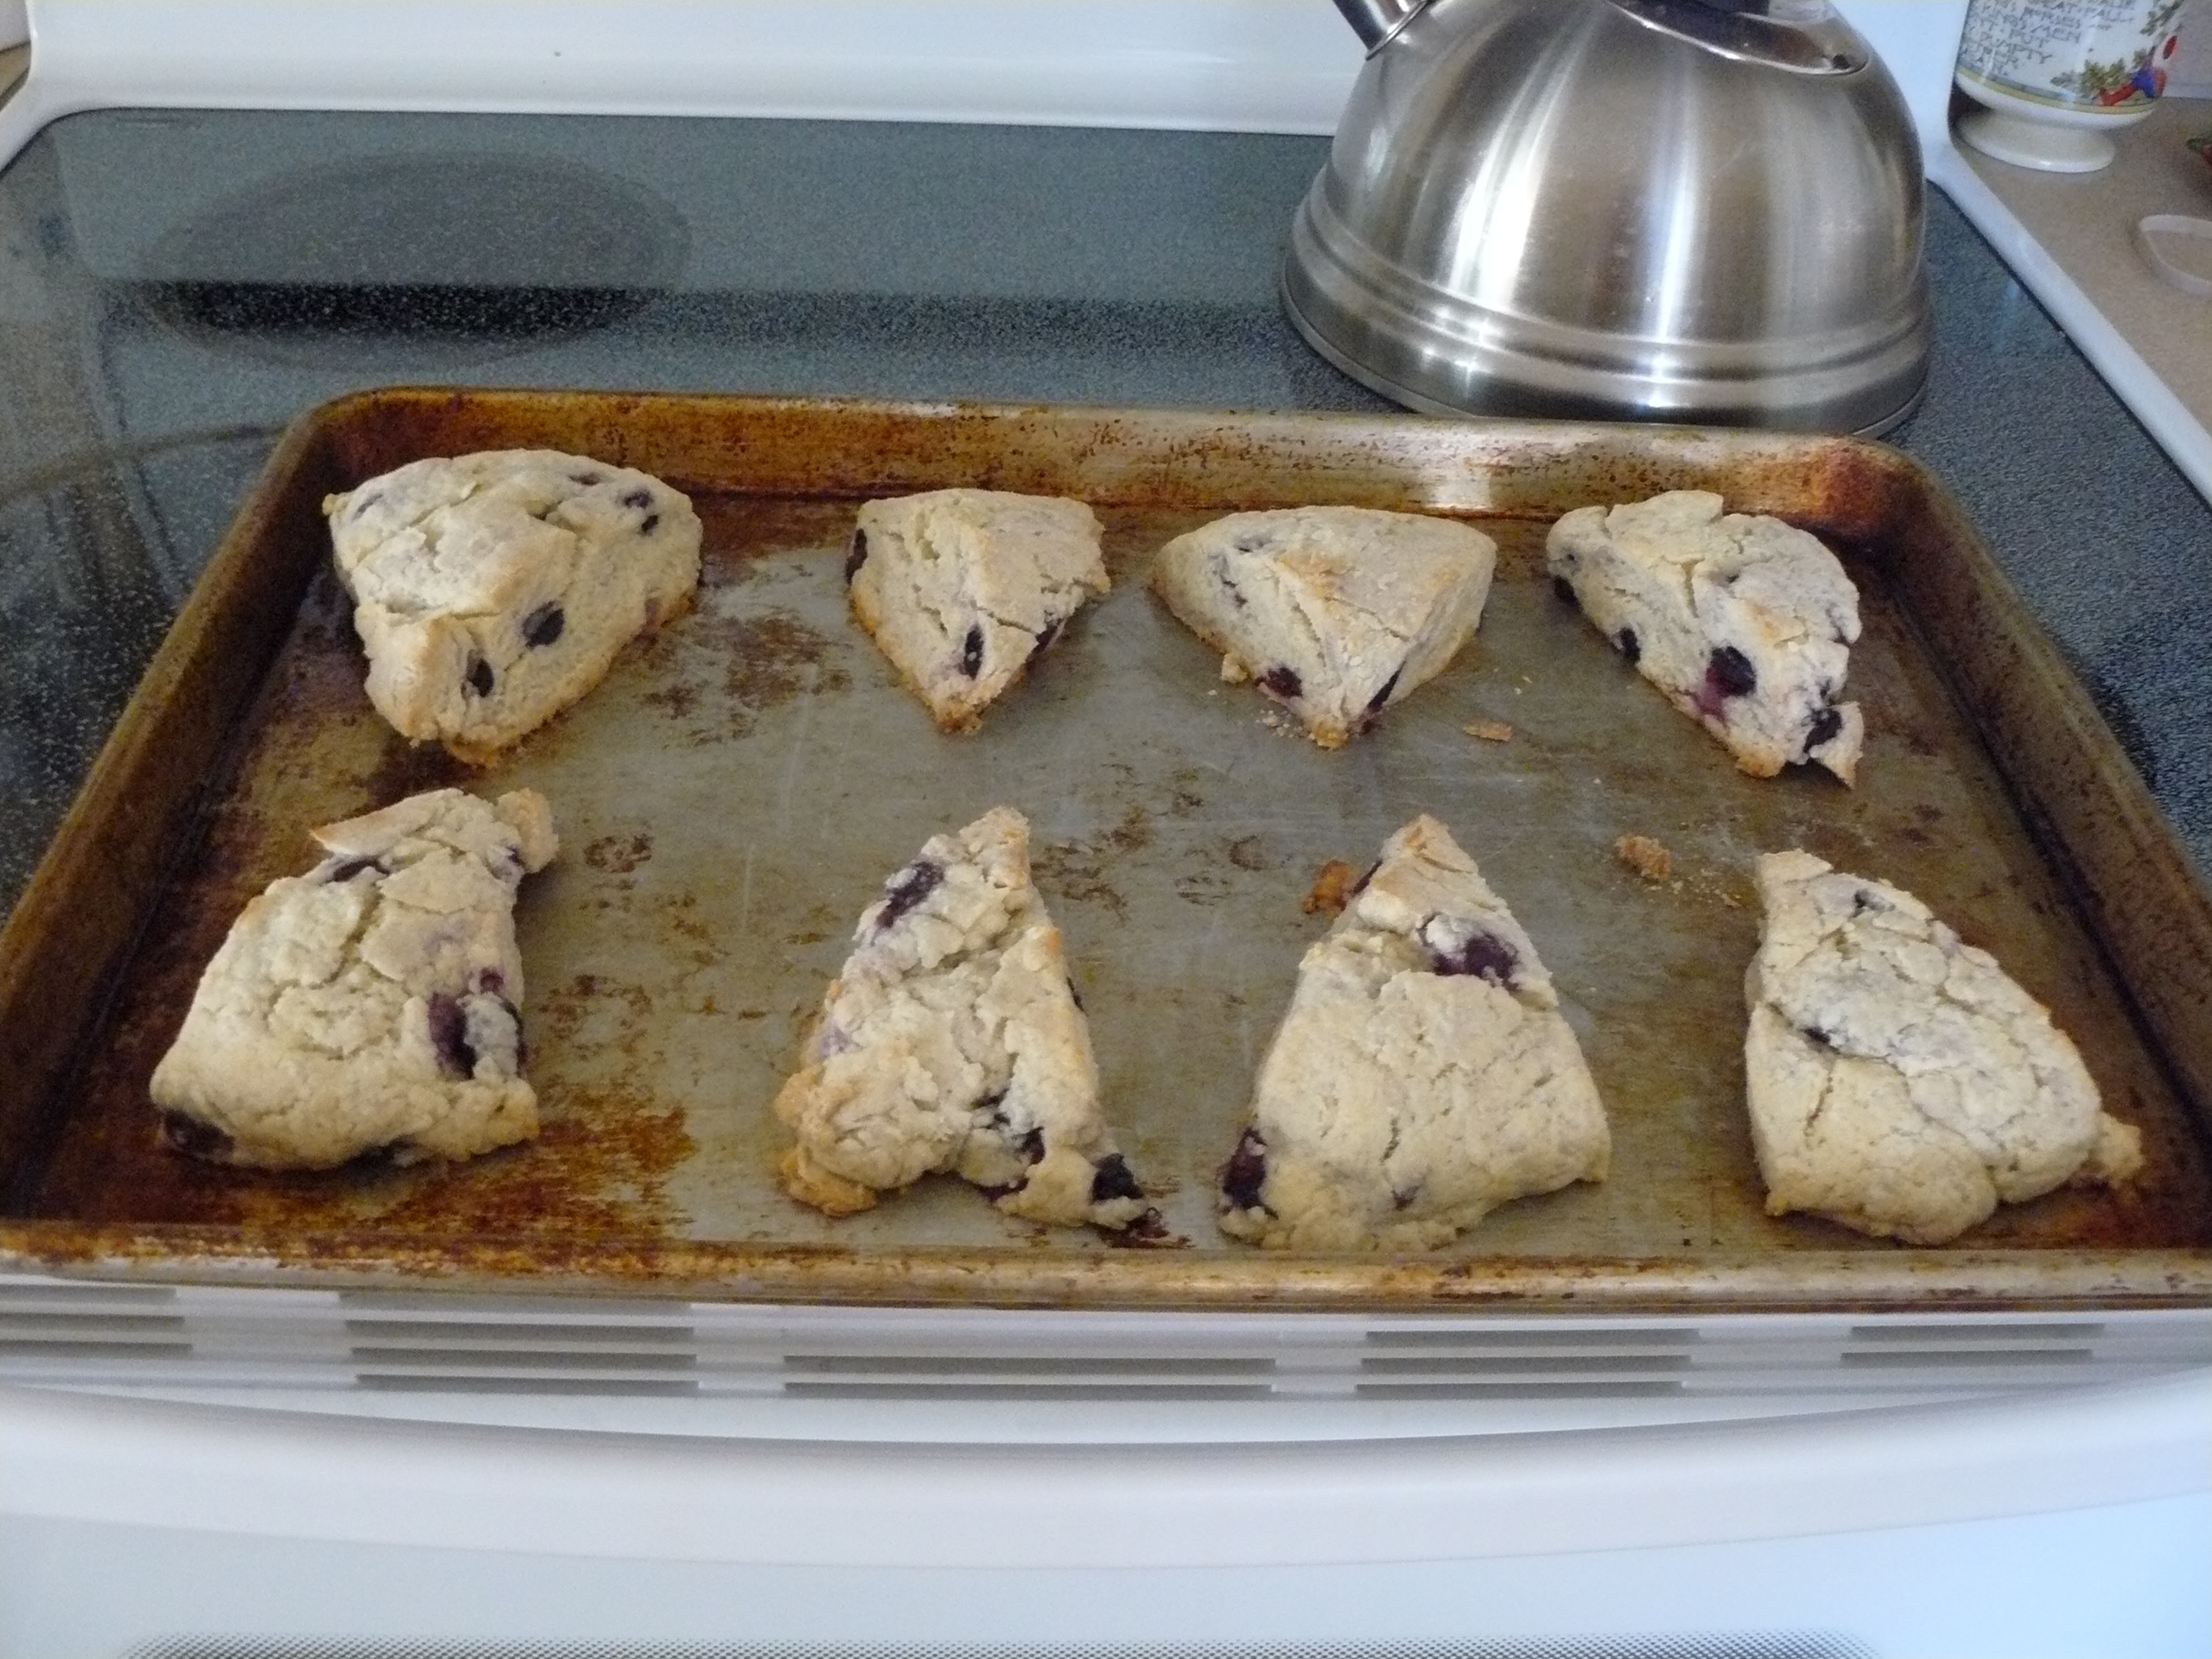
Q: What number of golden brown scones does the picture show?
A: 8